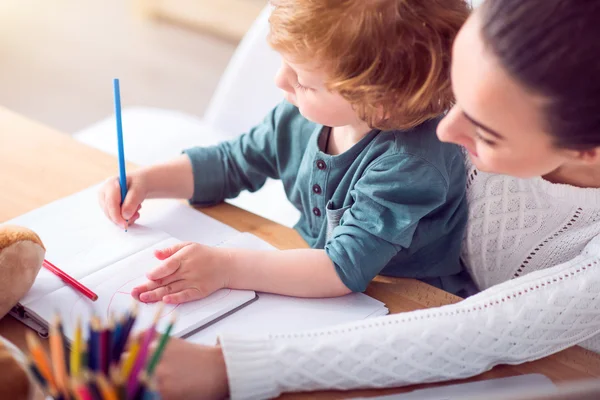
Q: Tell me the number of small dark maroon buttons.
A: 3